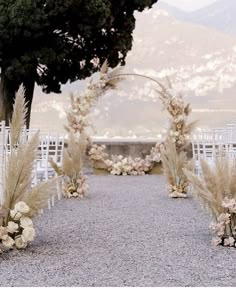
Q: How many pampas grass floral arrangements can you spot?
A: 4